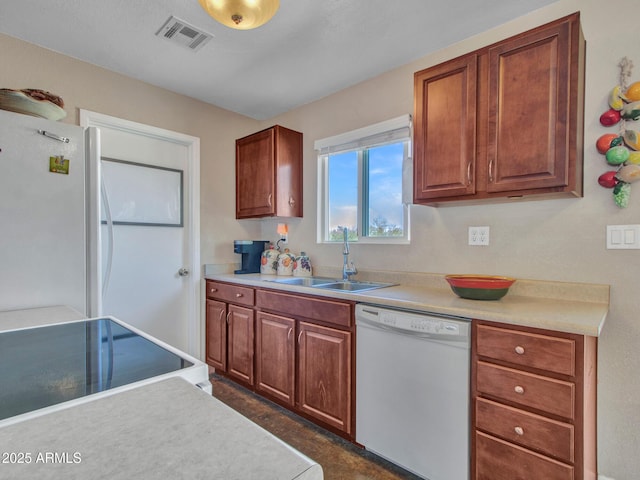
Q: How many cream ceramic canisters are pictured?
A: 3